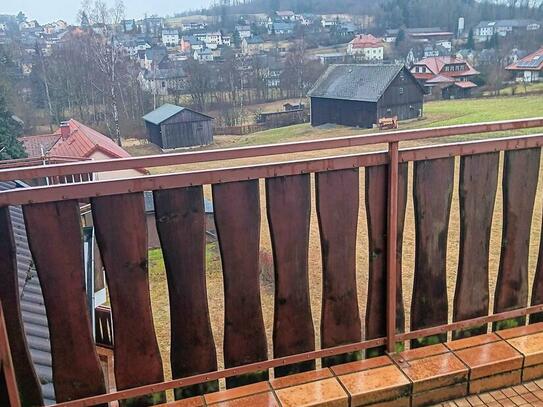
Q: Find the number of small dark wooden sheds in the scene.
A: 2